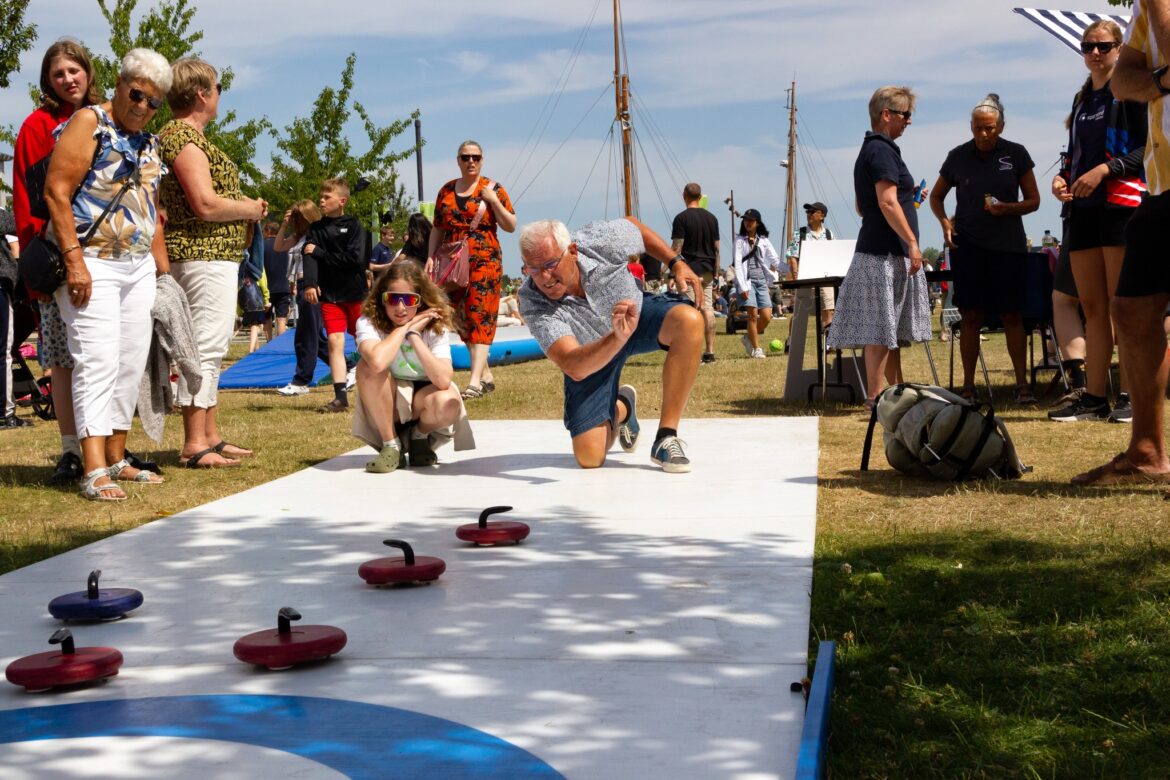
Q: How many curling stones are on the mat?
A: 5